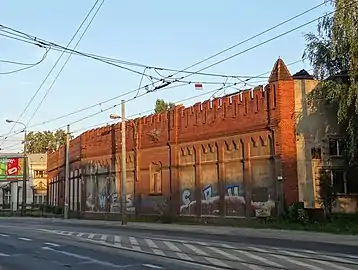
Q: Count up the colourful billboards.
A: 1